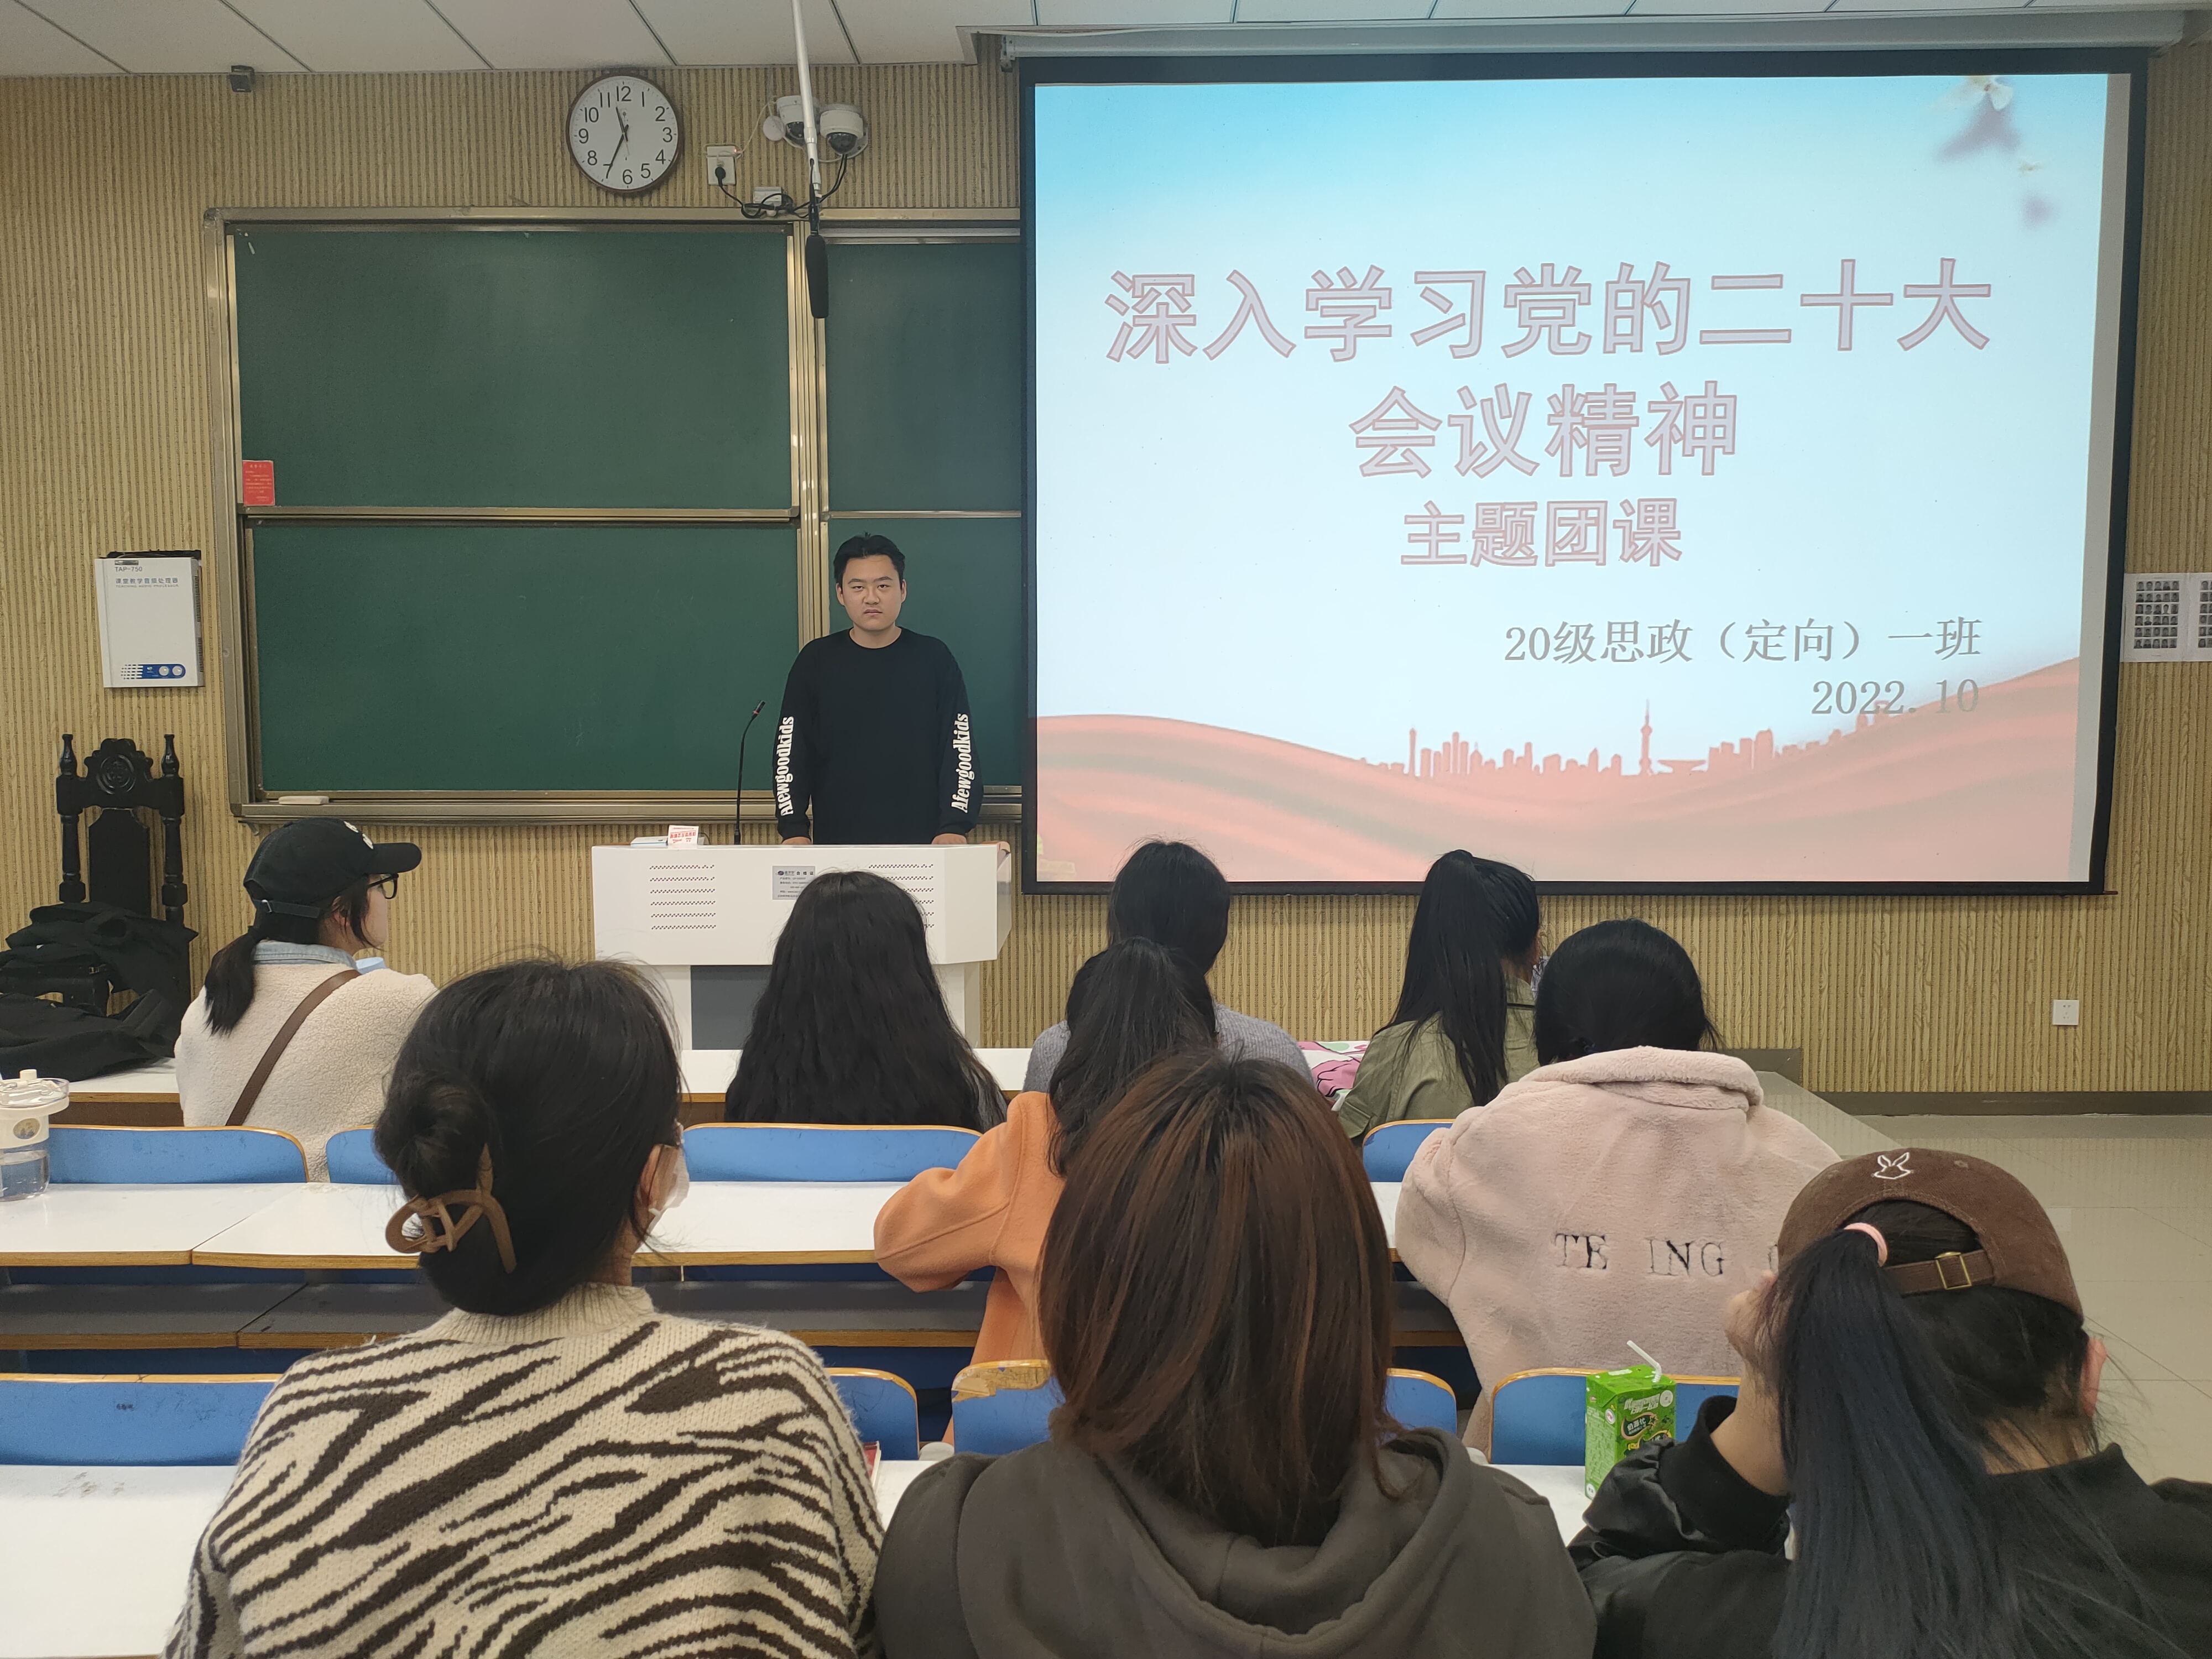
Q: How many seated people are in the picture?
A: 9